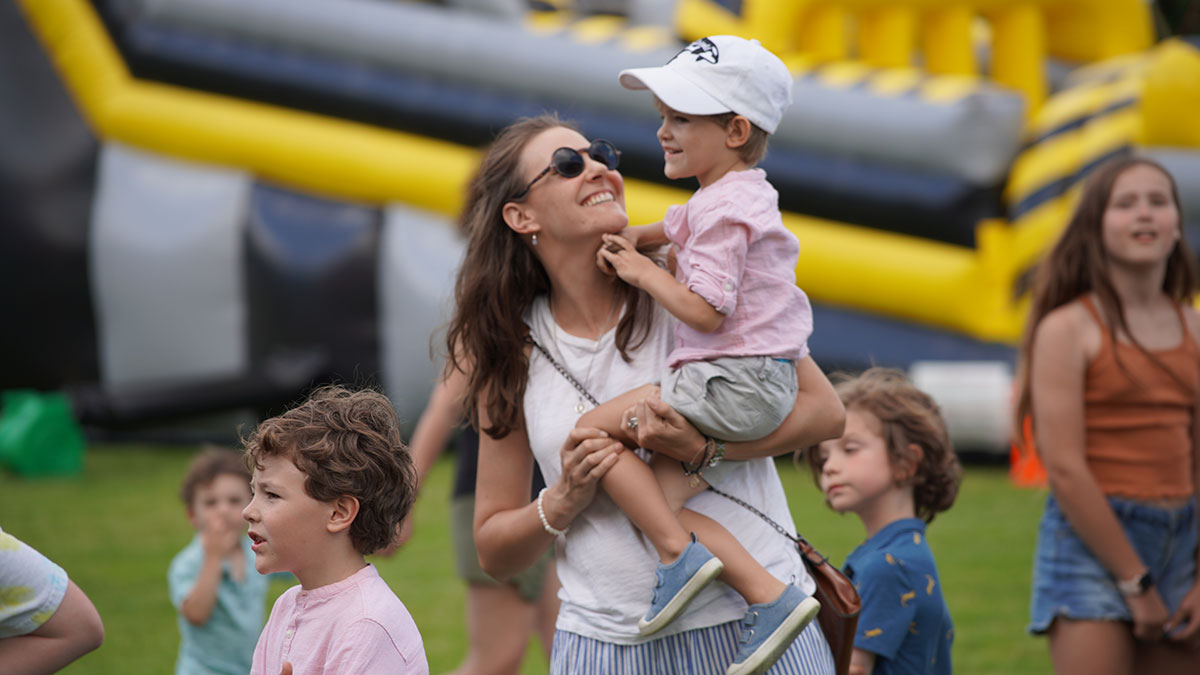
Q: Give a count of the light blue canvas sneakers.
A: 2